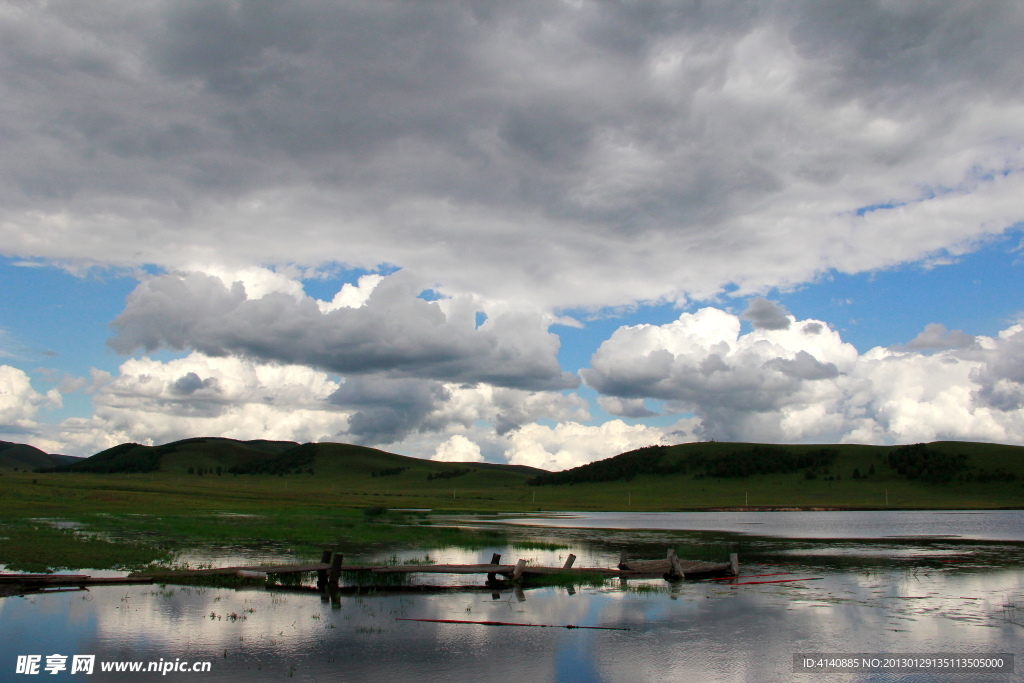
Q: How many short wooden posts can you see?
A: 9